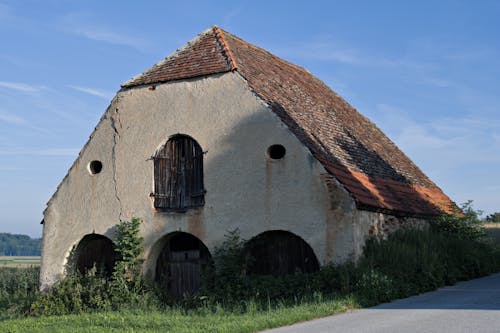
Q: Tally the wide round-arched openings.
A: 3